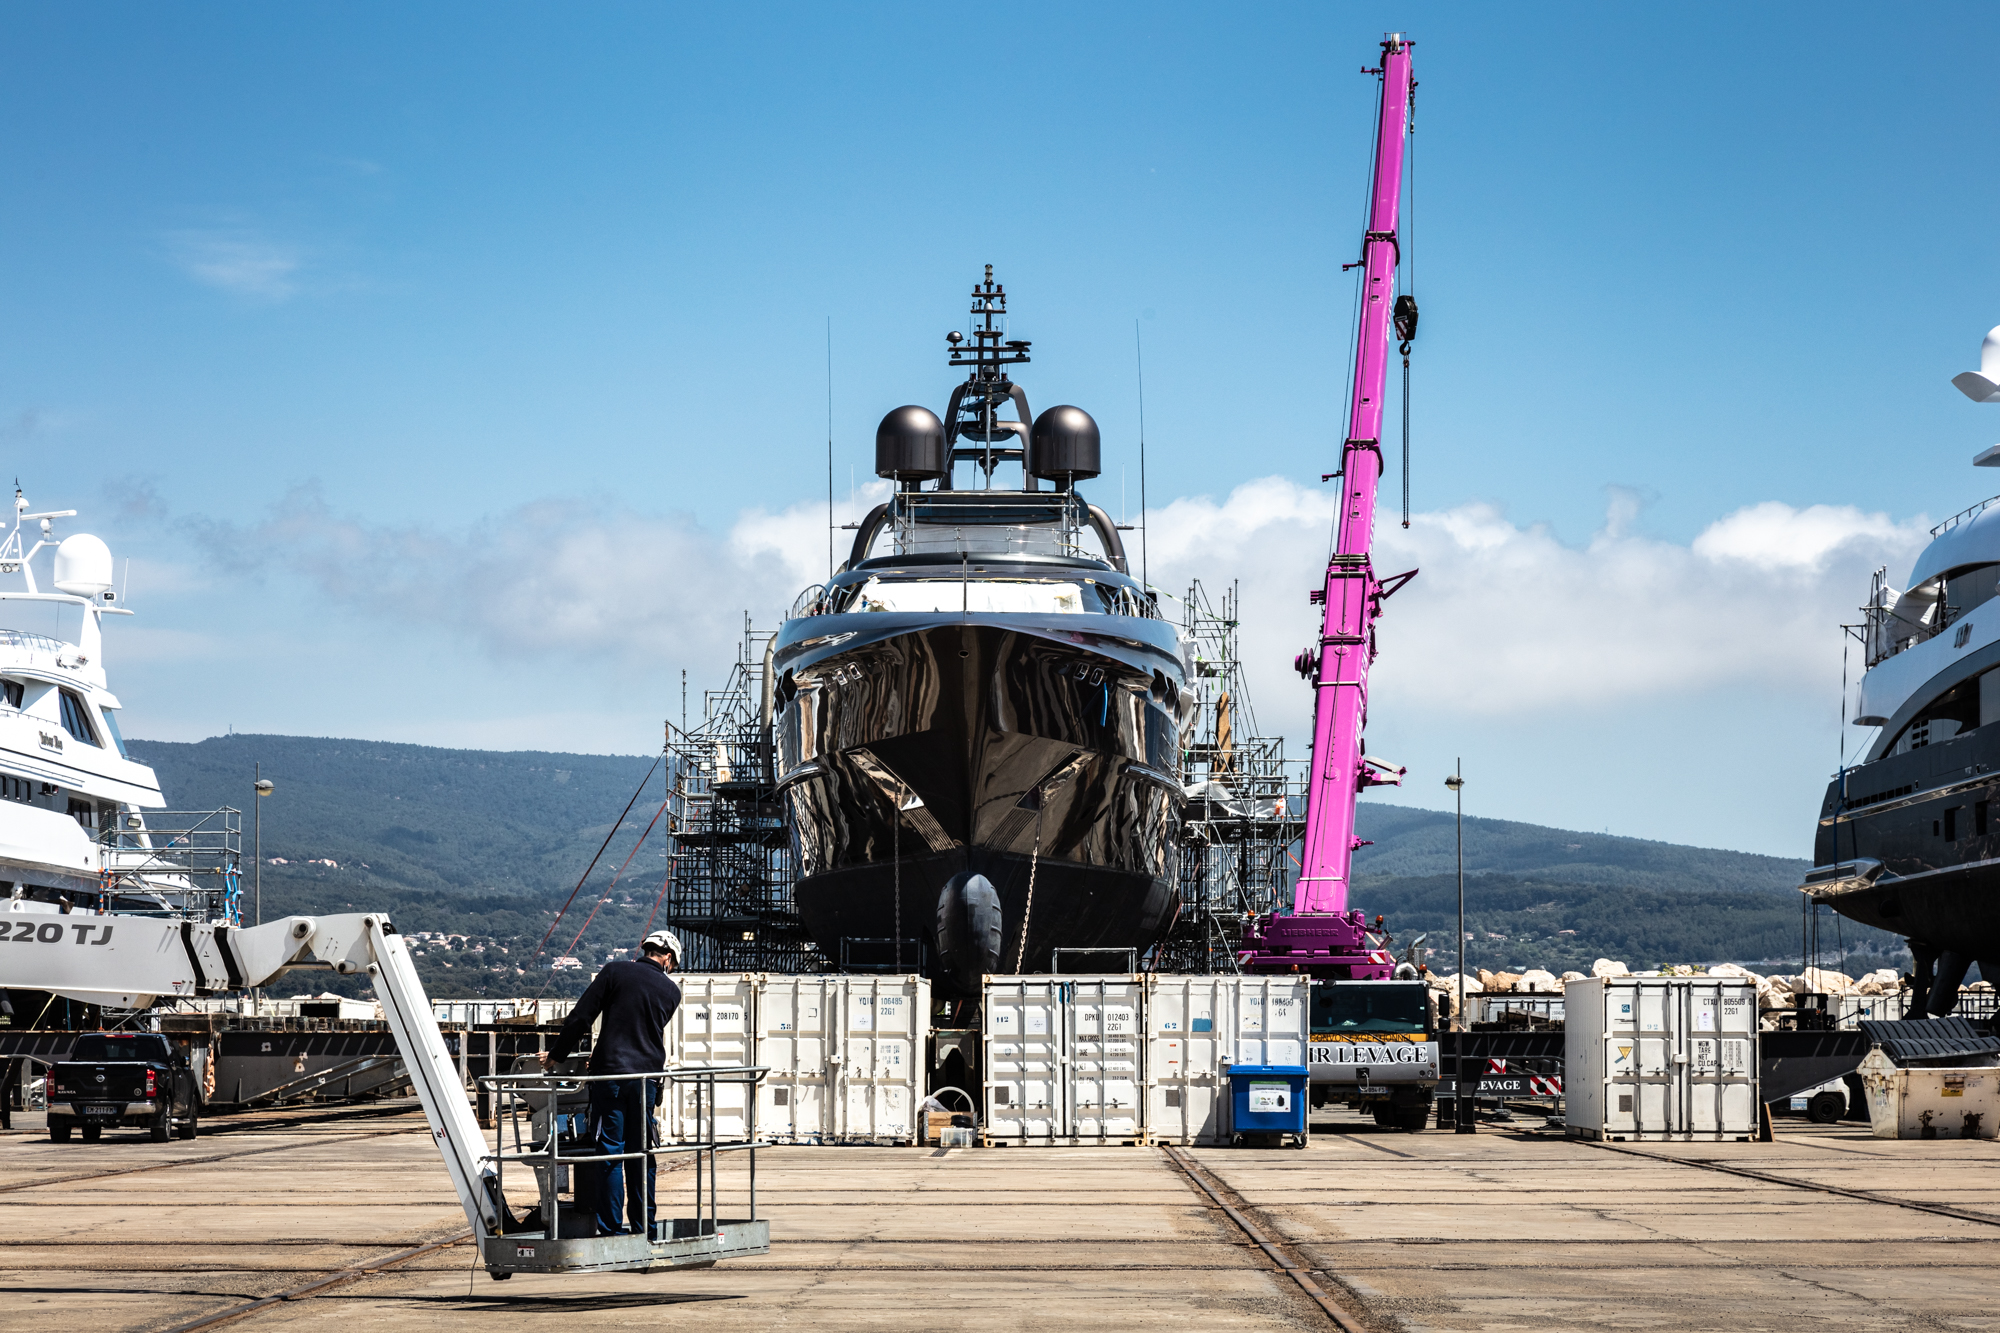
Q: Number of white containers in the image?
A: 5